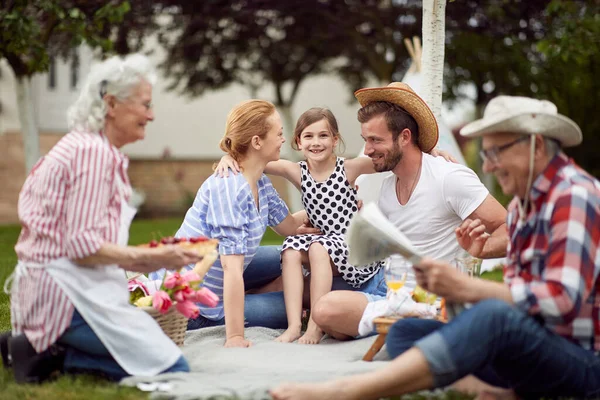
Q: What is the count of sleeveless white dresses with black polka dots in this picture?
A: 1